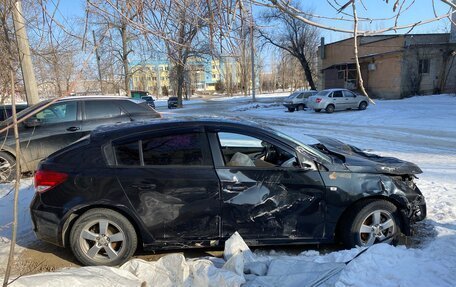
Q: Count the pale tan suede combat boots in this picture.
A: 0